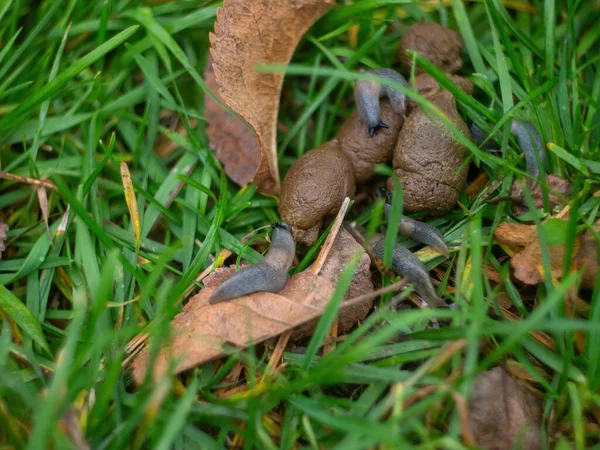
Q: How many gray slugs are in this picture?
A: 5